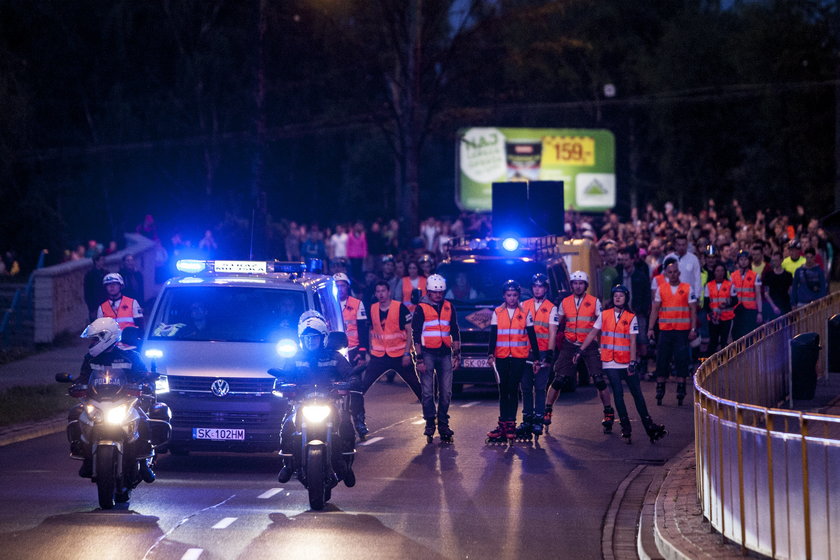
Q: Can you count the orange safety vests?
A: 13